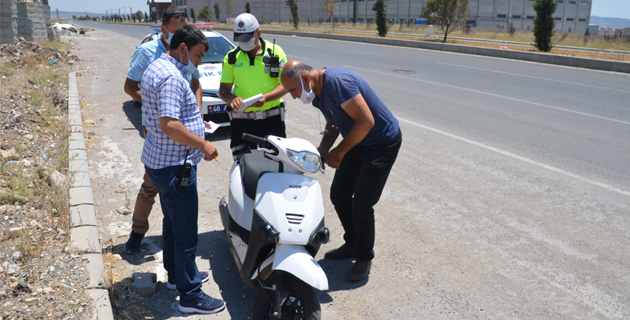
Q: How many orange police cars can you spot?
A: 0